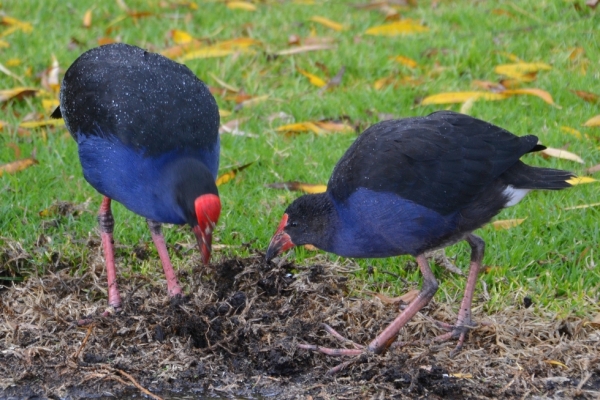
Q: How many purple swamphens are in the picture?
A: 2